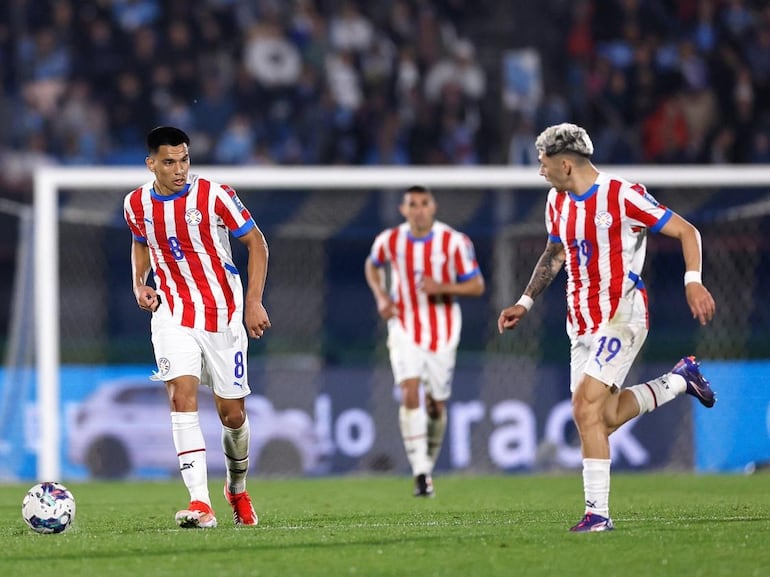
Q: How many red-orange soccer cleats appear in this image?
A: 2